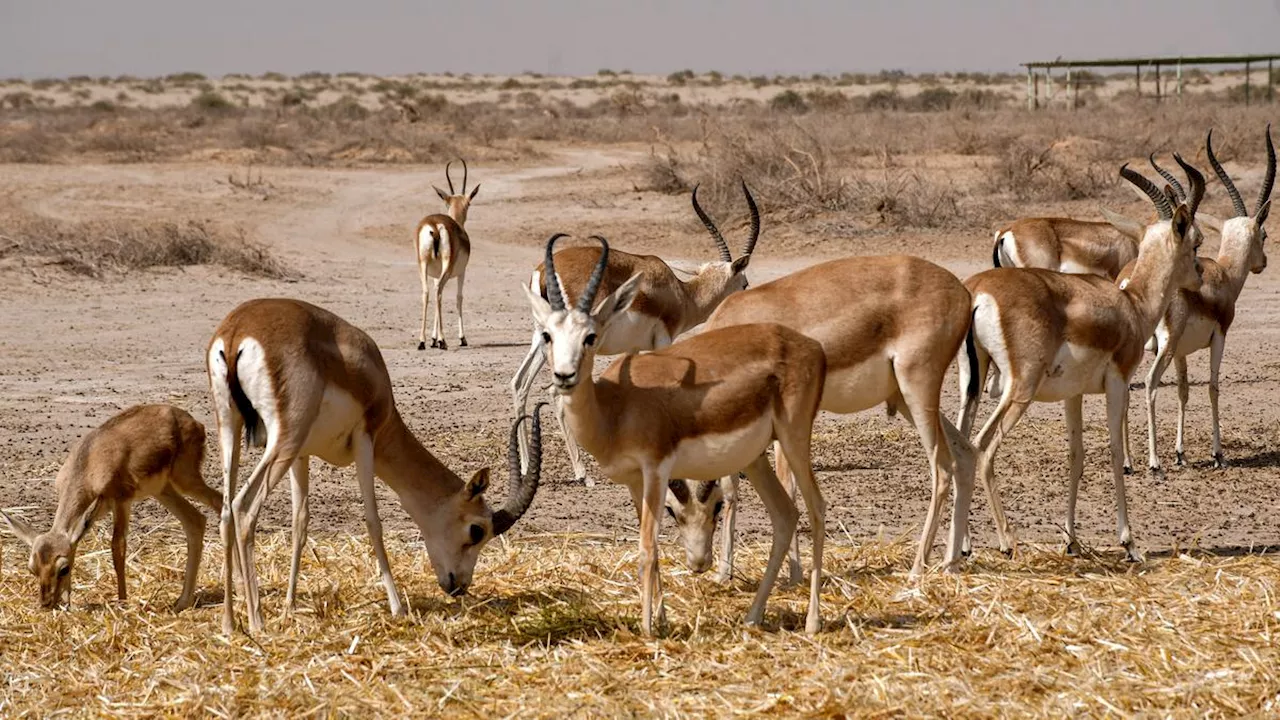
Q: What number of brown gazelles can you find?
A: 9